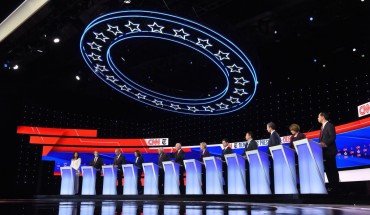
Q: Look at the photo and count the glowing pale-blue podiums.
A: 12